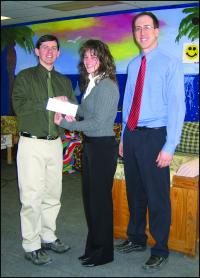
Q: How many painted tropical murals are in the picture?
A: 1